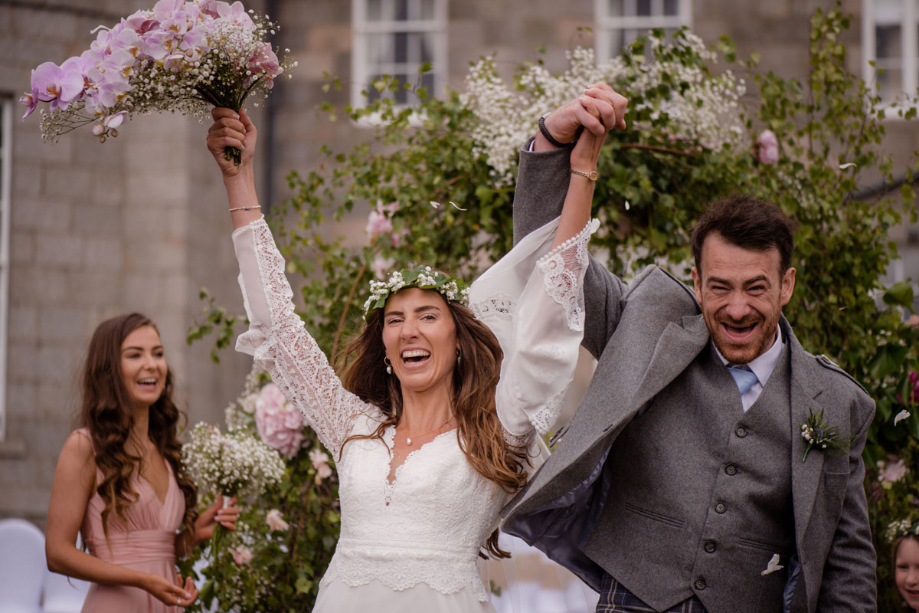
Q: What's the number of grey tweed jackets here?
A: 1